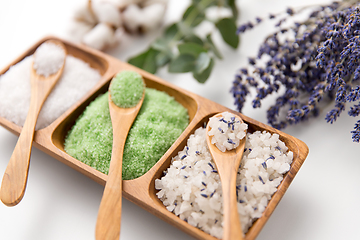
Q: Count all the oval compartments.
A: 0